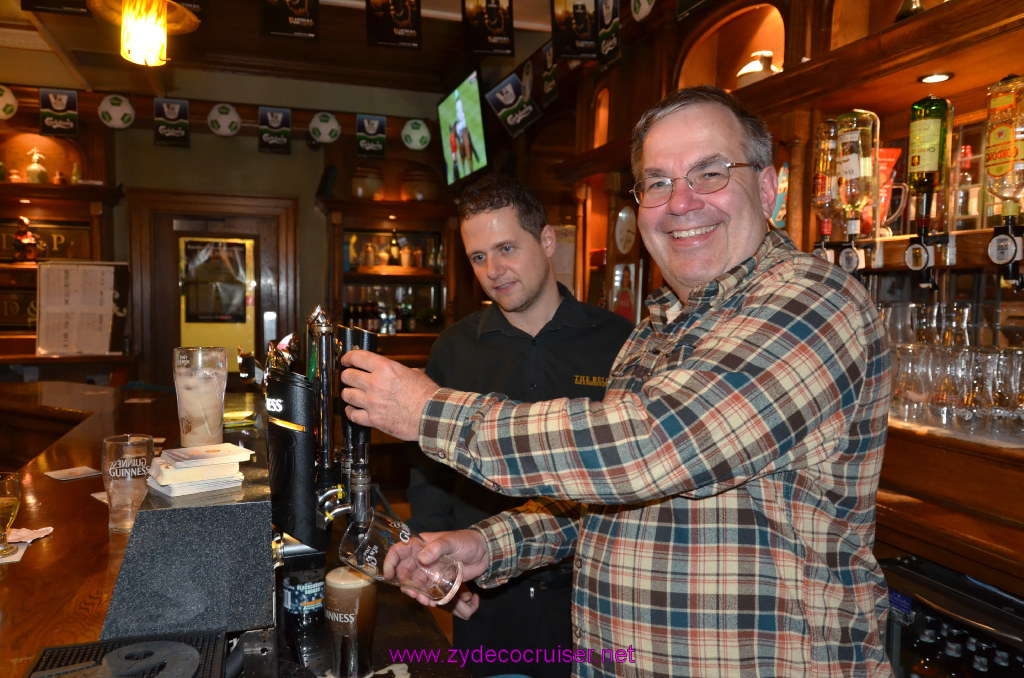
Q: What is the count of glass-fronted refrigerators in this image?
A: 1